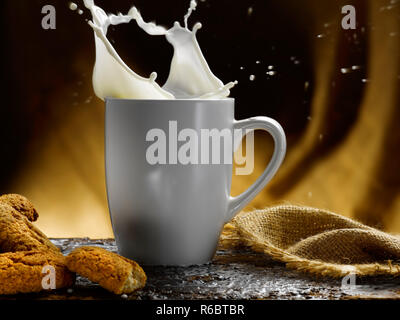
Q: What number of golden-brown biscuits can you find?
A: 4